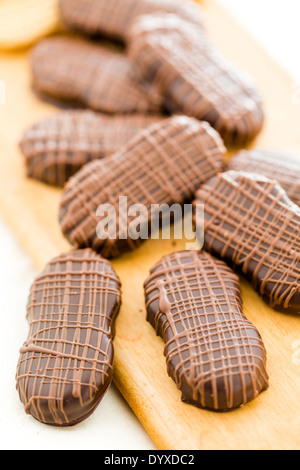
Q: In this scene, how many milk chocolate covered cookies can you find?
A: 9